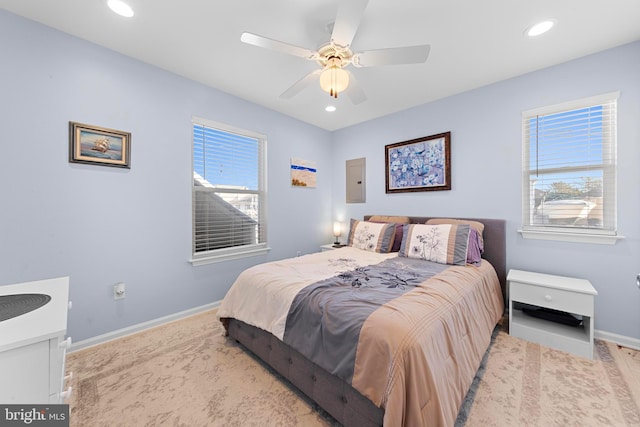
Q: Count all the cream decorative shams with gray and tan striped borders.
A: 2